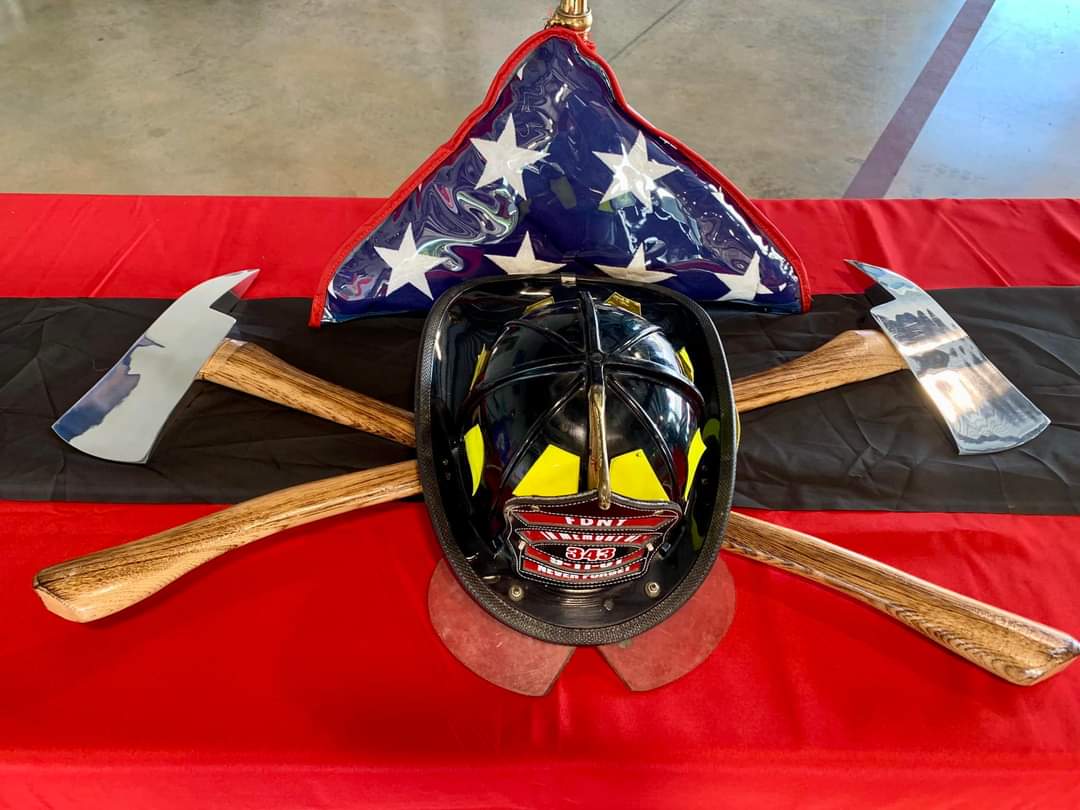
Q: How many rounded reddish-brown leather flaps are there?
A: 2